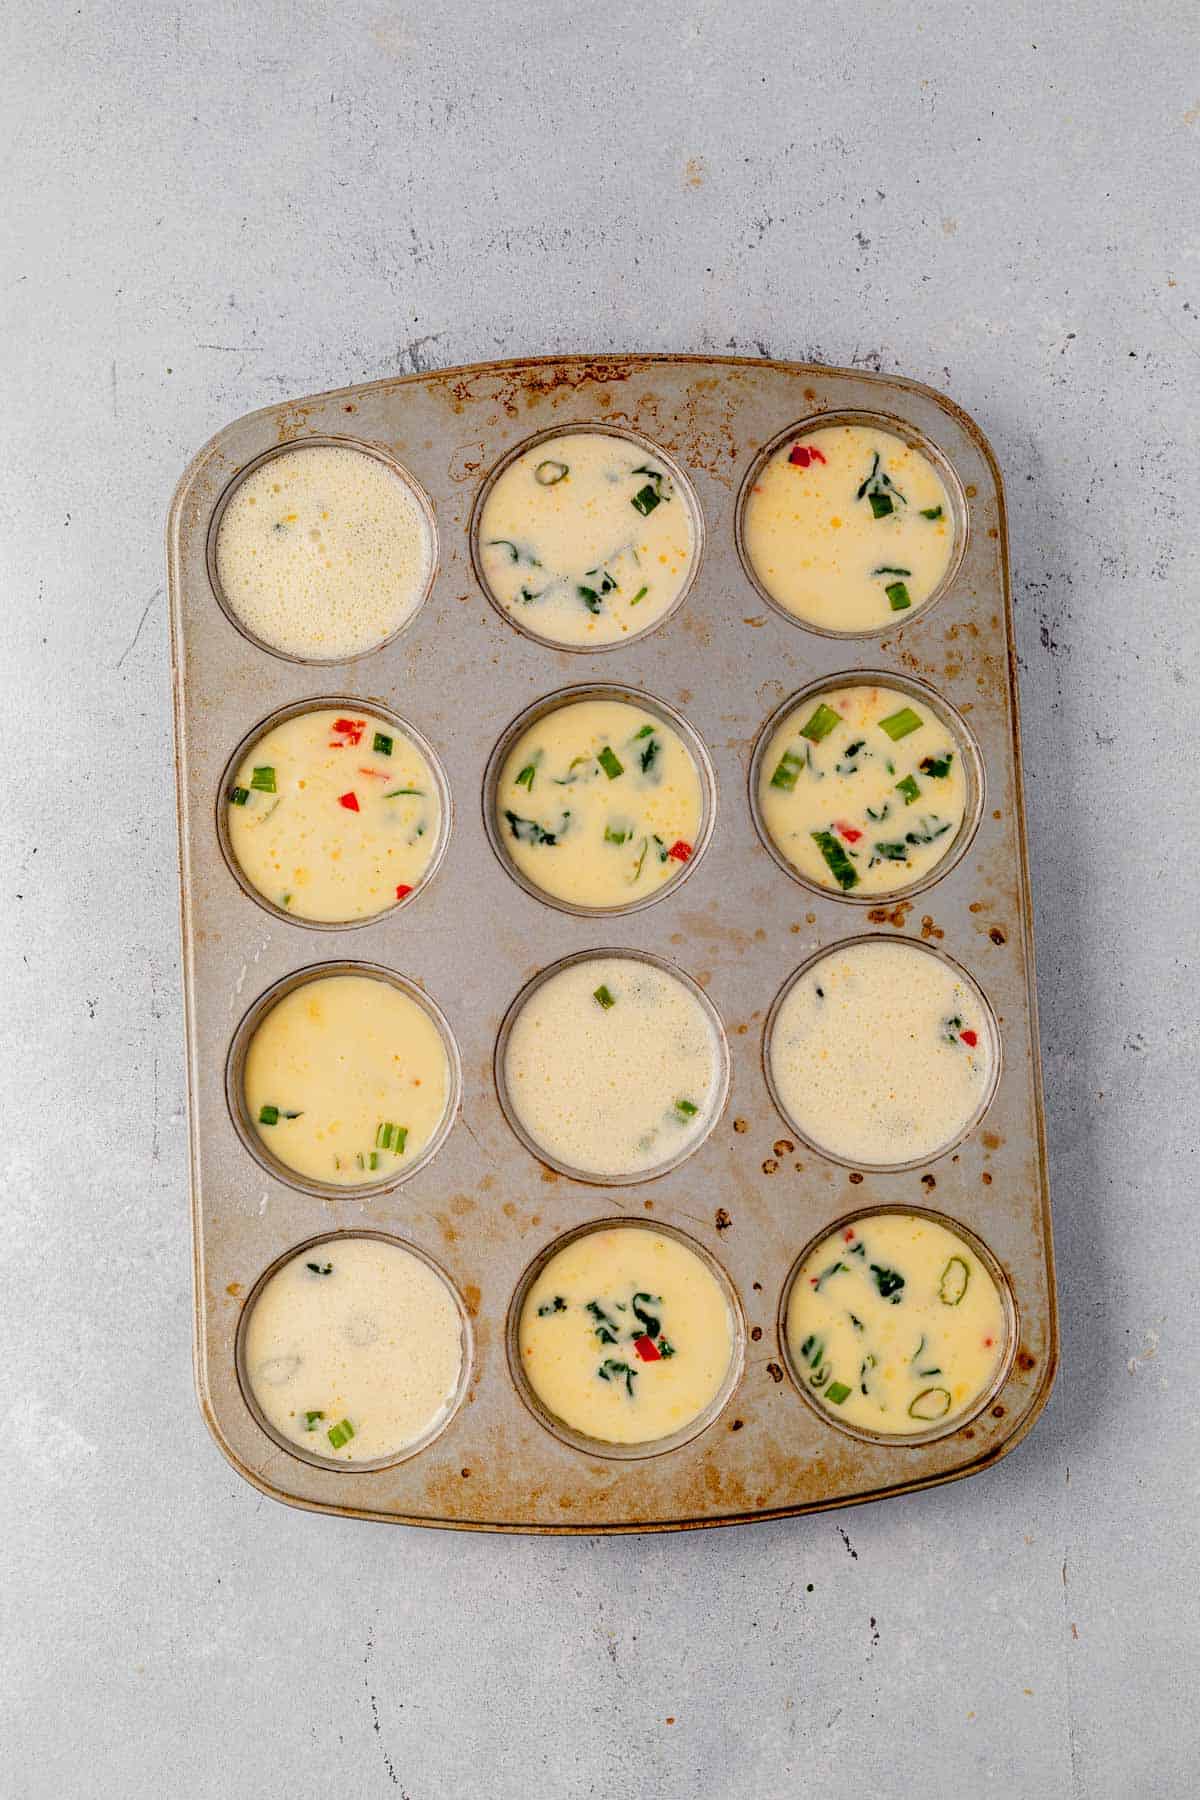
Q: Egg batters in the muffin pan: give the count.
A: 12